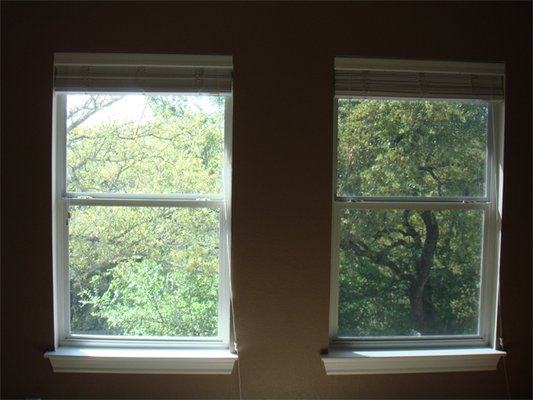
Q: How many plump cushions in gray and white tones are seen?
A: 0